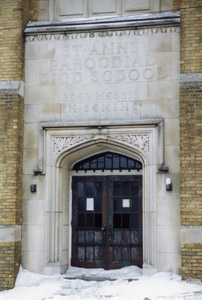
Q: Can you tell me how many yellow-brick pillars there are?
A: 2